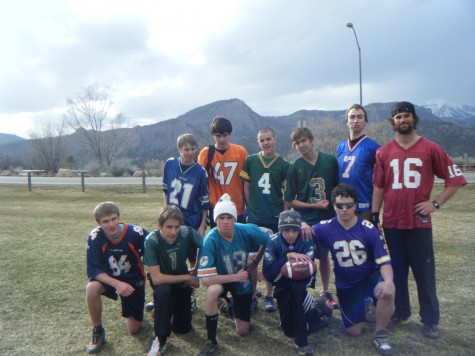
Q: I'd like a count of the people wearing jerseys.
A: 11